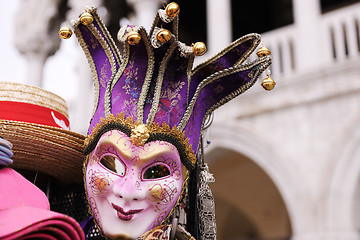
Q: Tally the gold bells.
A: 8